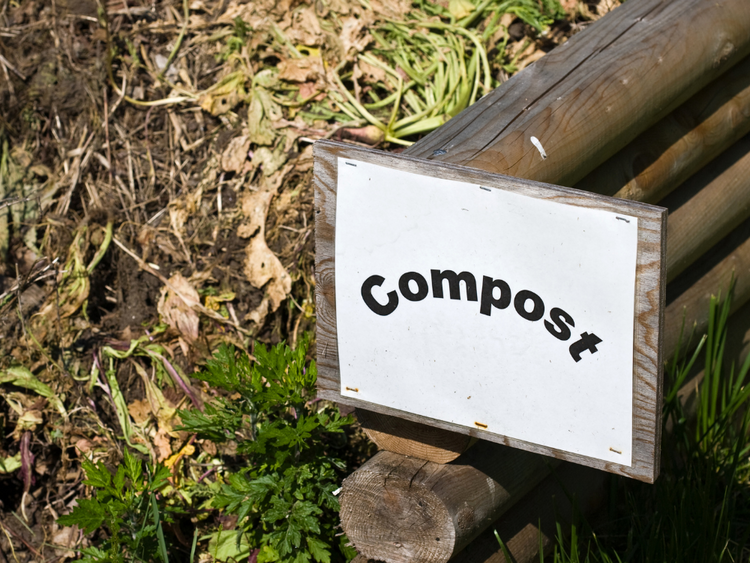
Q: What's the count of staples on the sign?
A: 6